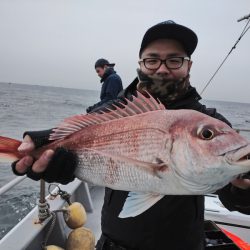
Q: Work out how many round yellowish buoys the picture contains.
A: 3